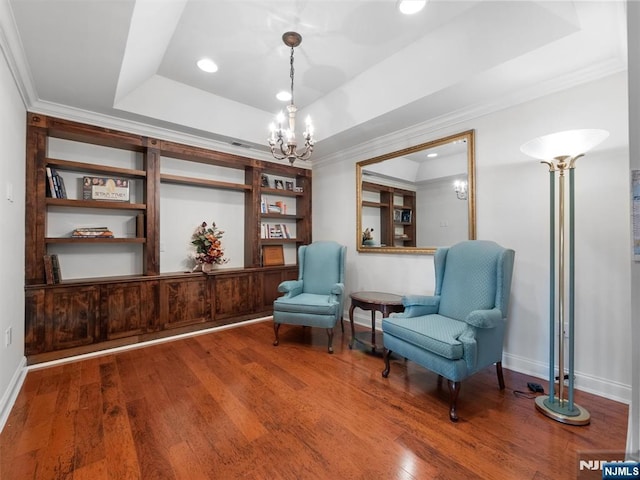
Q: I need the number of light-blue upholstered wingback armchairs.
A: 2